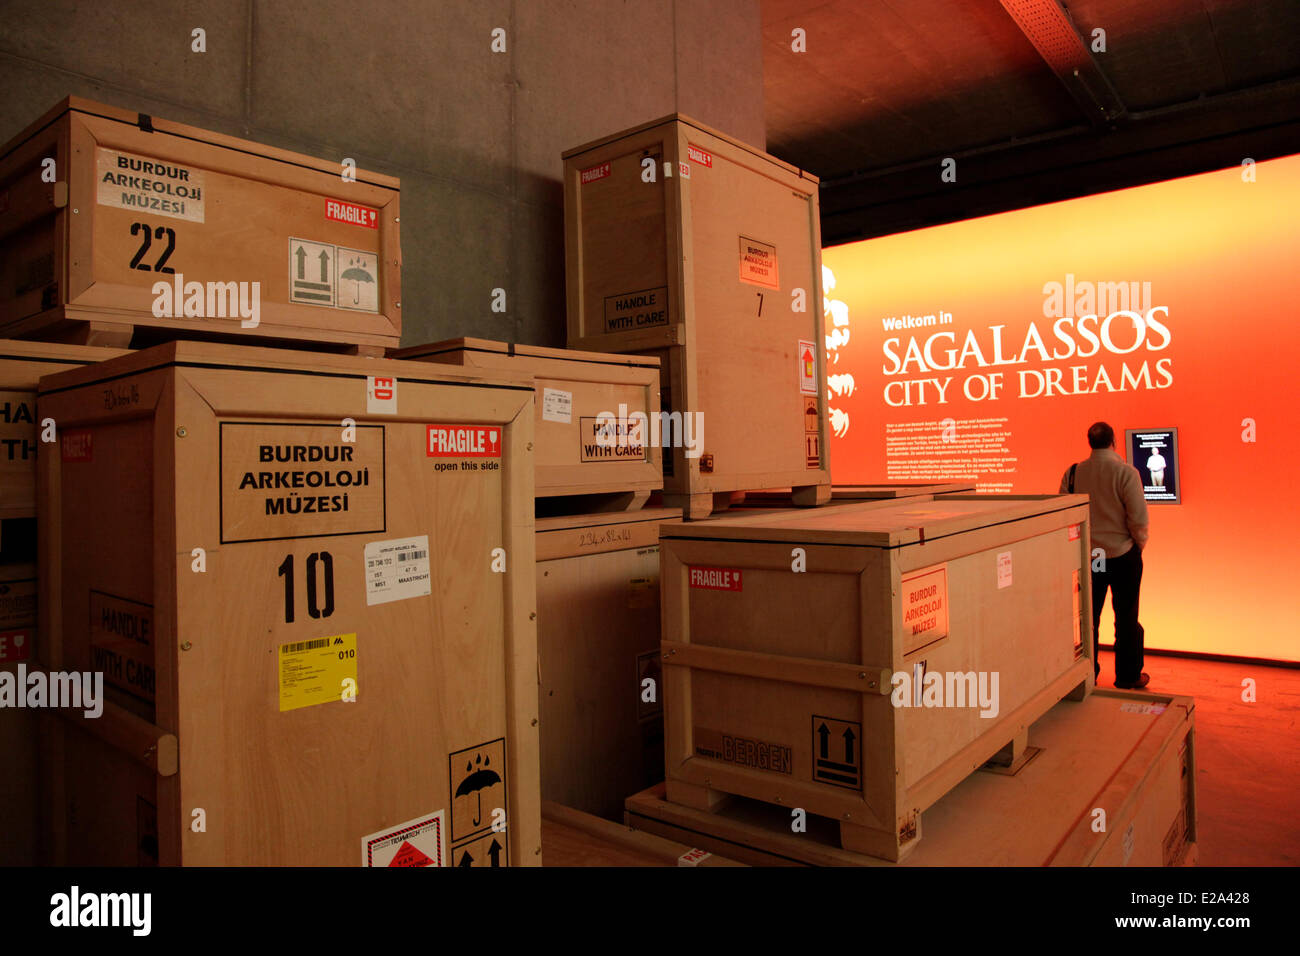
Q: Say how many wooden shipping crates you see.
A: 11